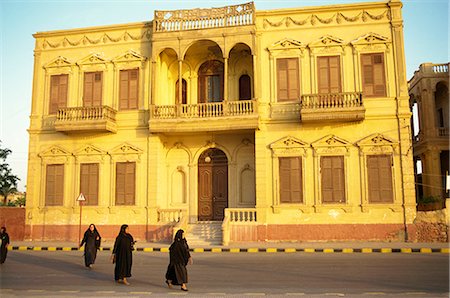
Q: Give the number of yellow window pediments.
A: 12